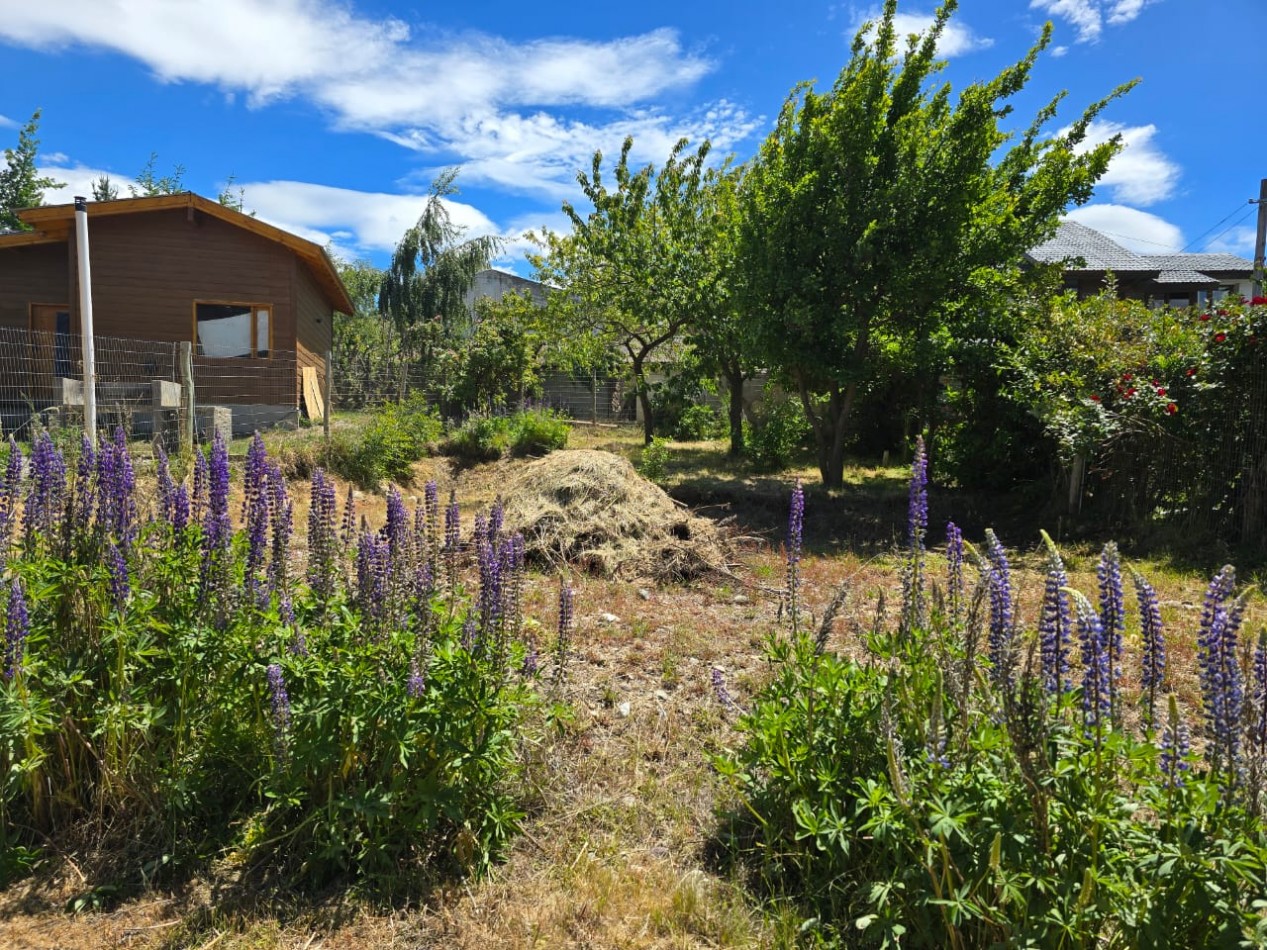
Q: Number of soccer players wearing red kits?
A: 0